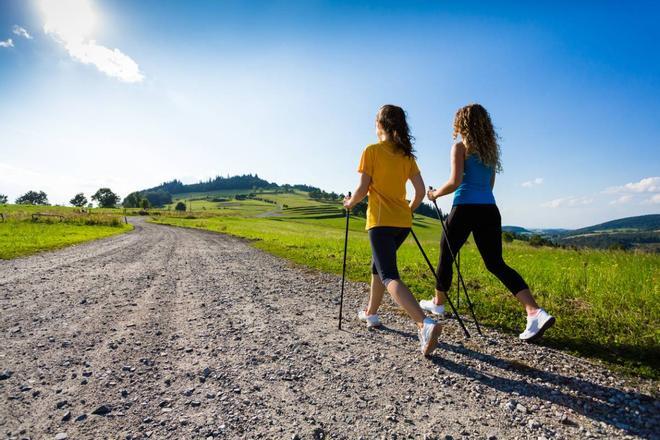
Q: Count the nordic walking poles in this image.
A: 4